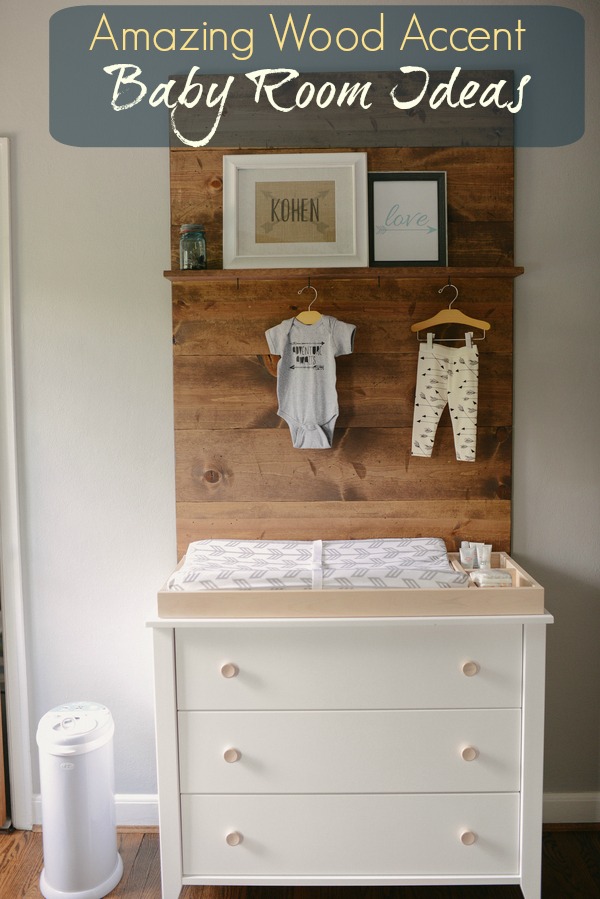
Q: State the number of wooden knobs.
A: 6